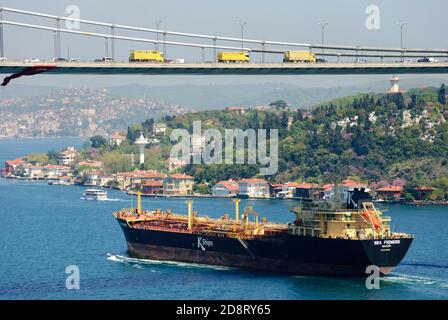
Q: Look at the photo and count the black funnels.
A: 1